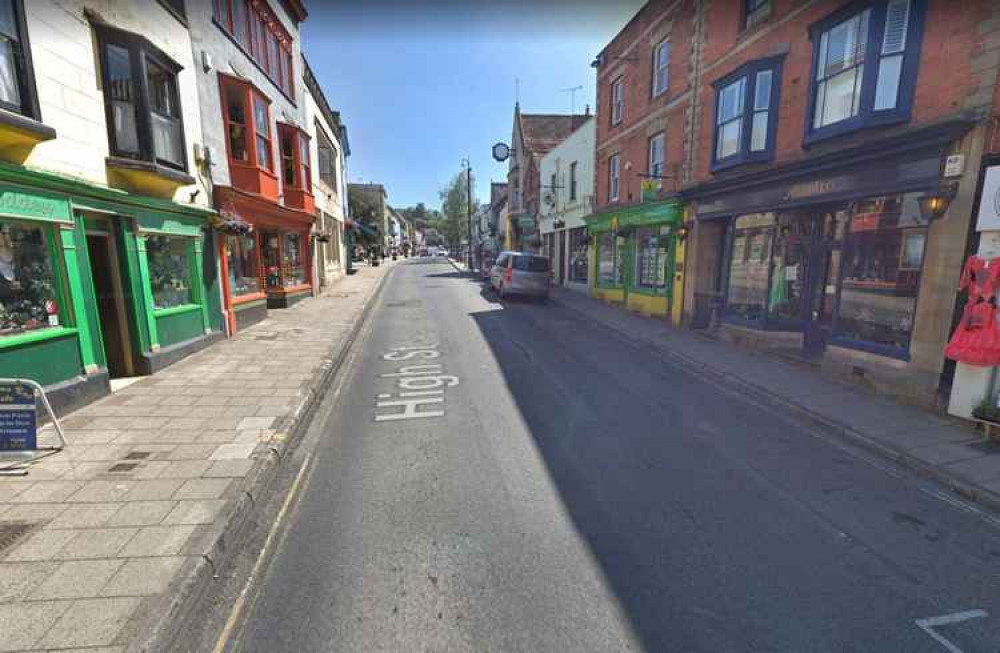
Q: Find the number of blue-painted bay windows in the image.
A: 2